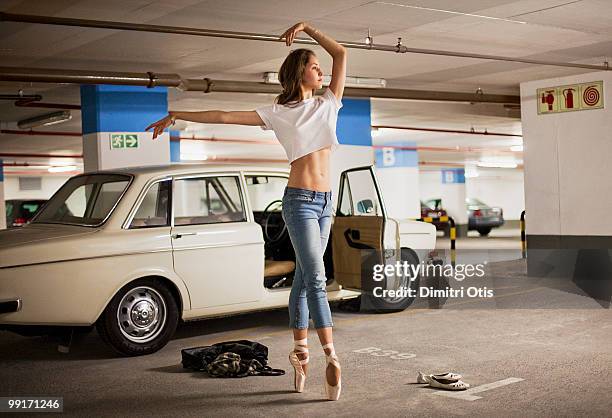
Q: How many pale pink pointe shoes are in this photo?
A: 2